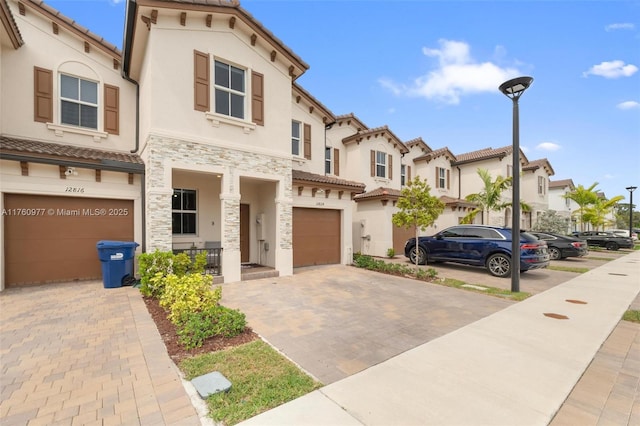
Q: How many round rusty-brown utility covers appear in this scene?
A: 2